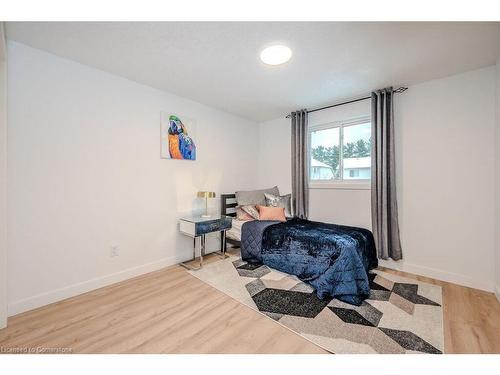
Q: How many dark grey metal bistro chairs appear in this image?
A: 0